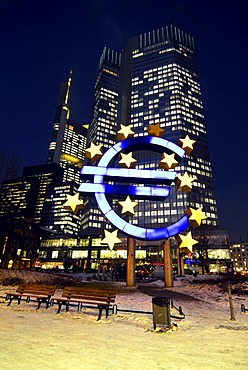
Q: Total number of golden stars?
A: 12